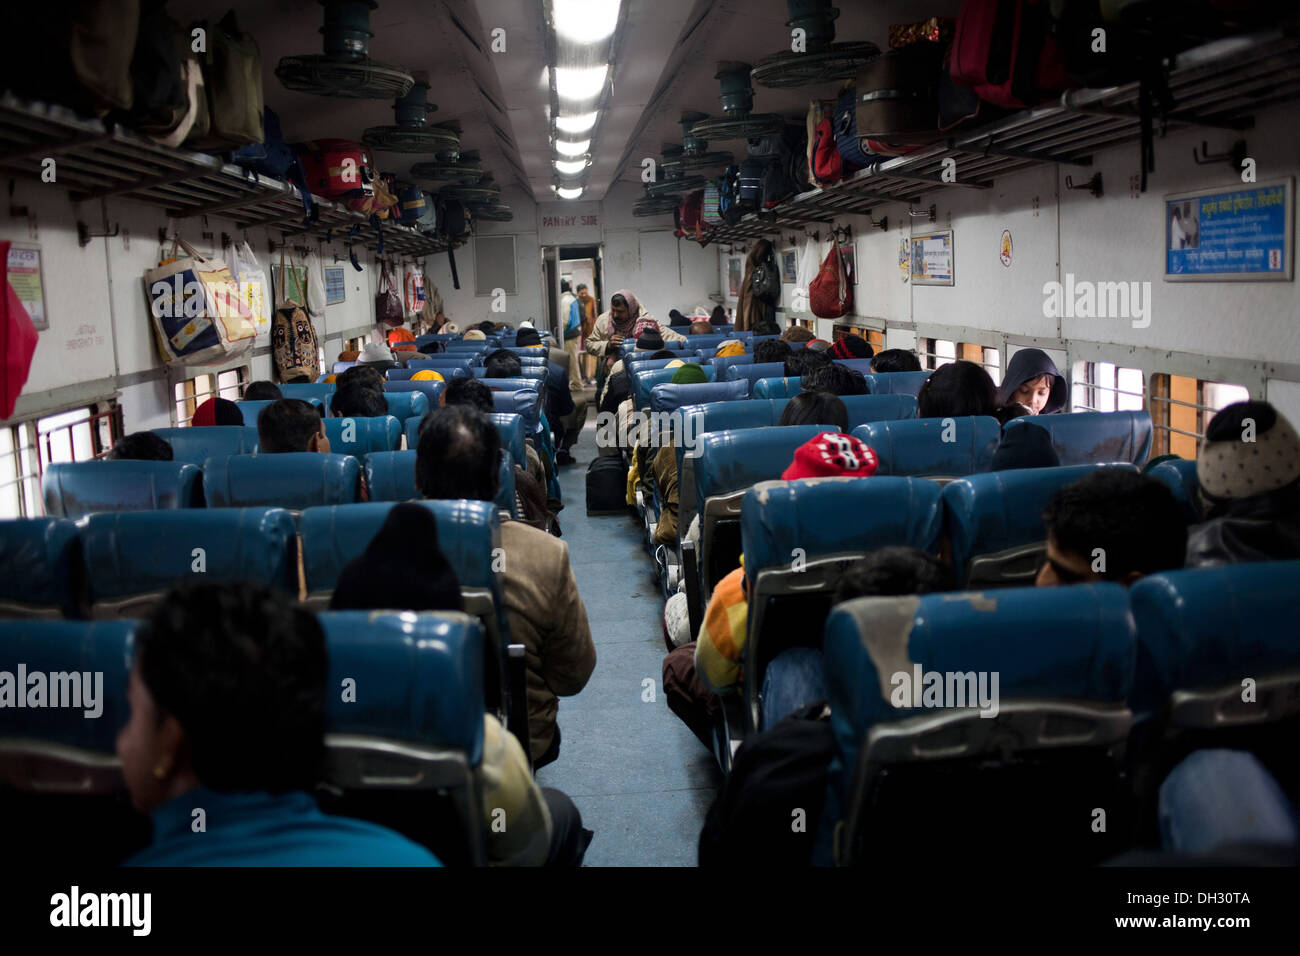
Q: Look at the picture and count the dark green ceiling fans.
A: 10